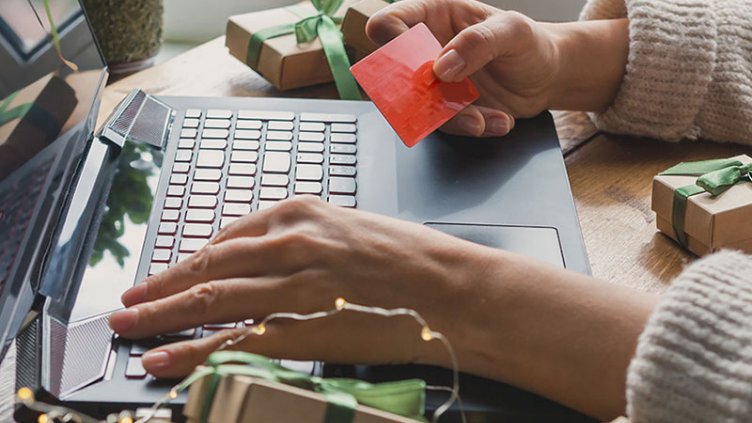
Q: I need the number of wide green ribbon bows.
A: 3